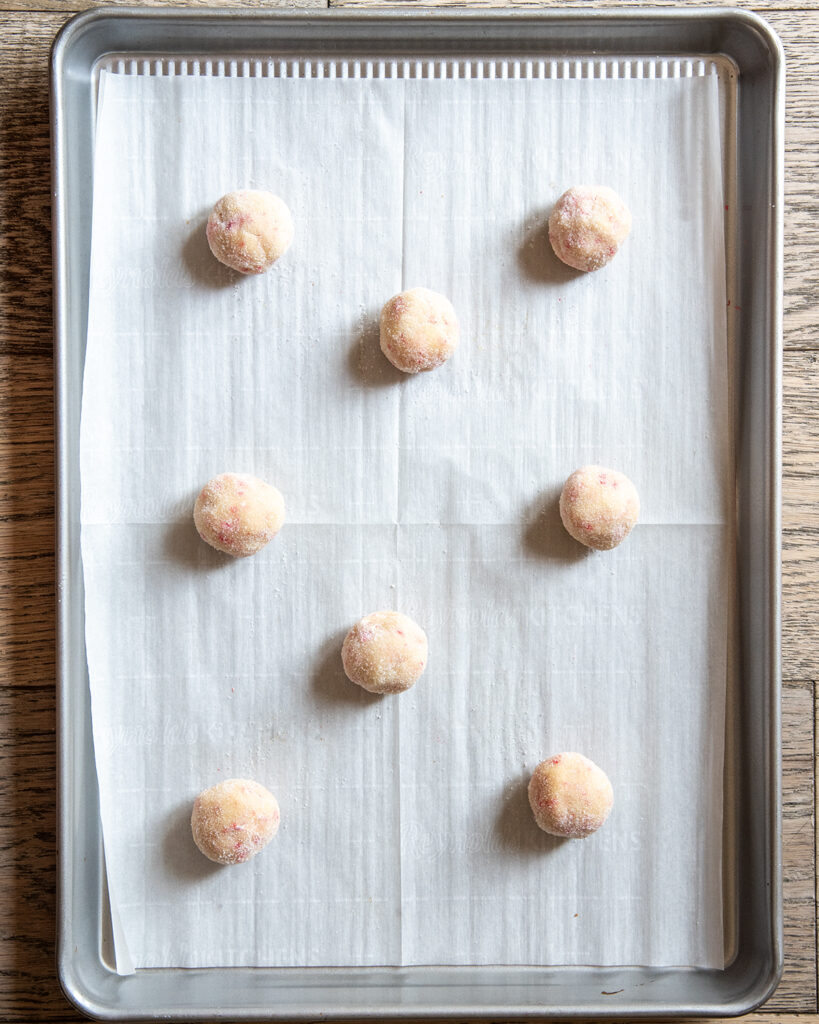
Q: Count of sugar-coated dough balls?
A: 8